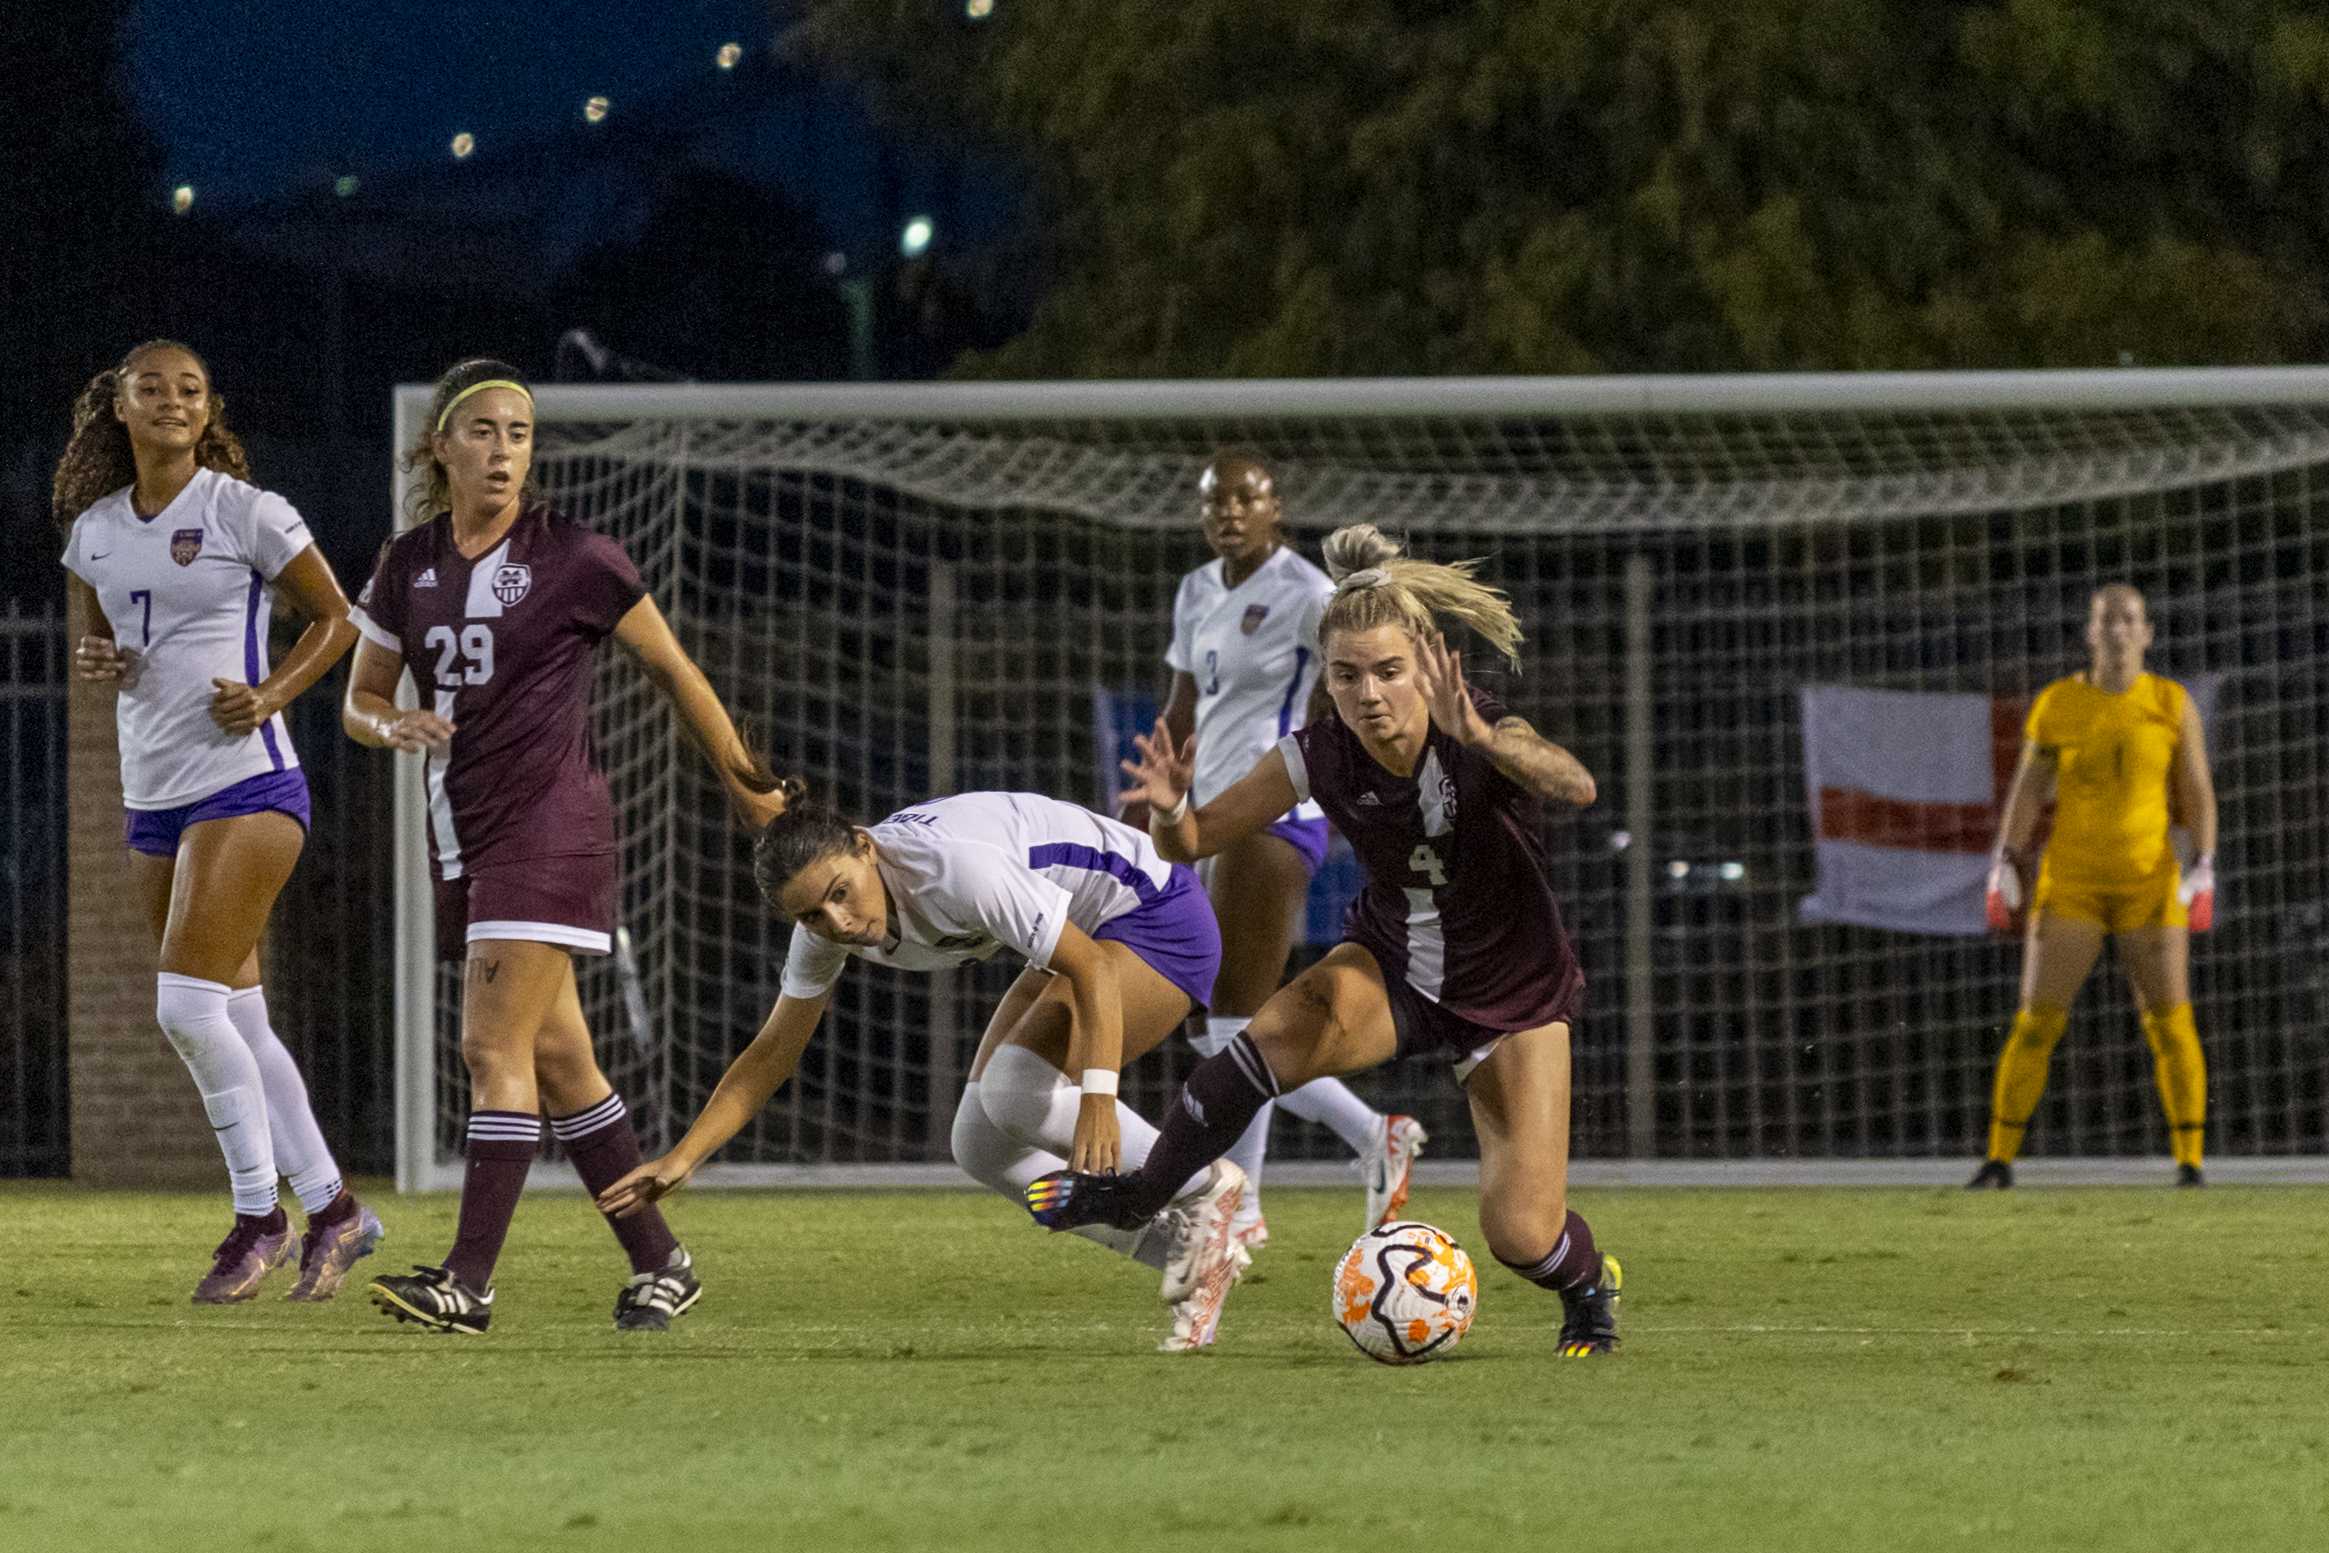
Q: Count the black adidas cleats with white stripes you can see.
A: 2